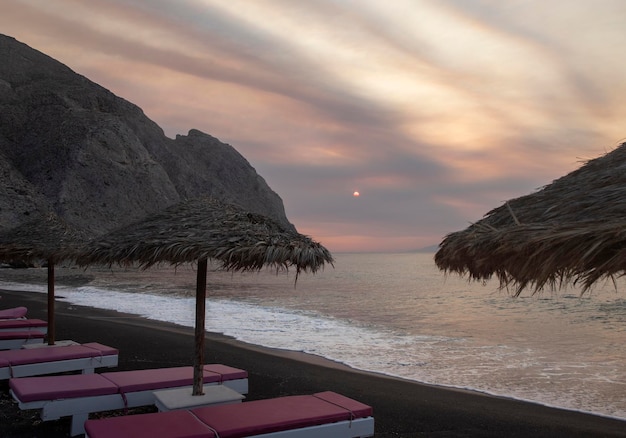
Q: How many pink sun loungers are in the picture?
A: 6